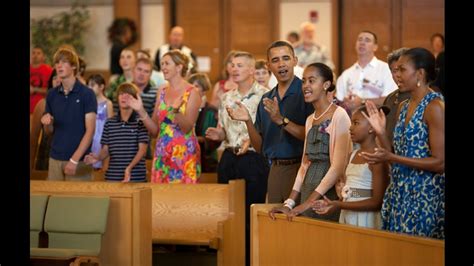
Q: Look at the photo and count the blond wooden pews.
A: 3